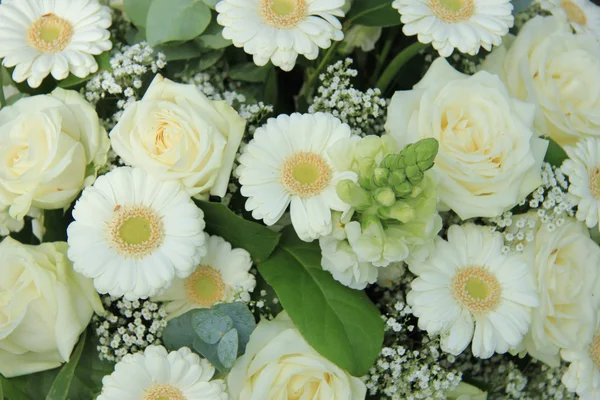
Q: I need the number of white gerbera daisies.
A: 11